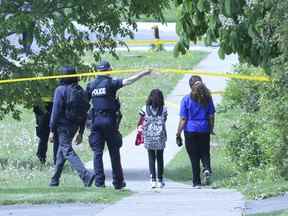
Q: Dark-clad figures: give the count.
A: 3